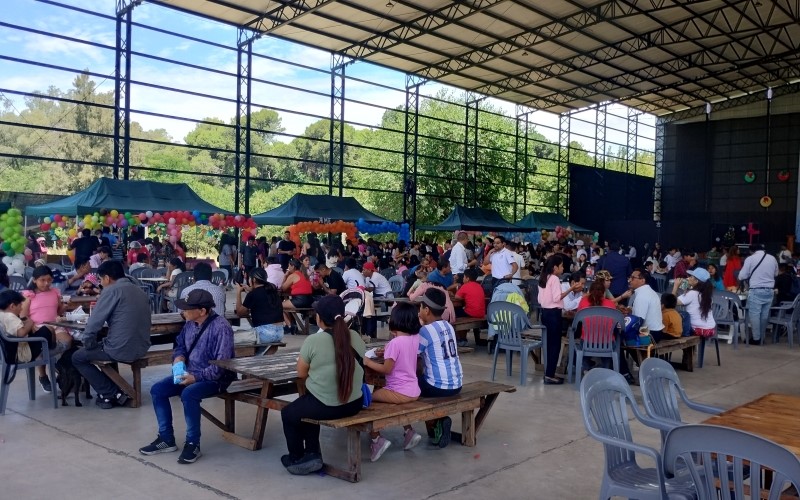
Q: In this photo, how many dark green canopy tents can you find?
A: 4